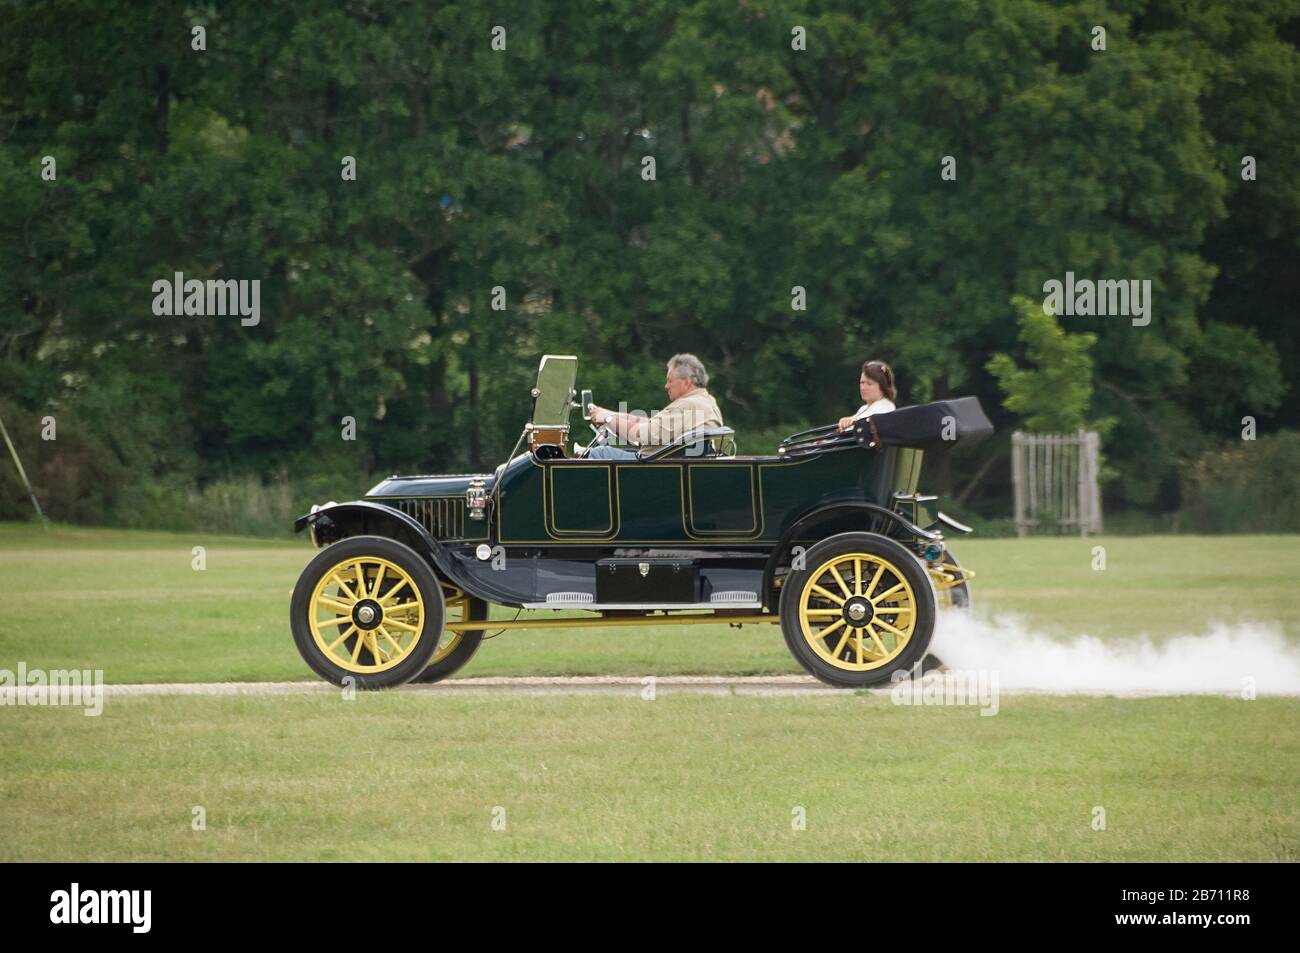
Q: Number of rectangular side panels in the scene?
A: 2